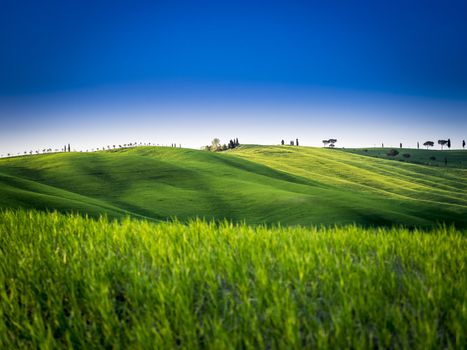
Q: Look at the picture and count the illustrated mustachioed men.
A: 0